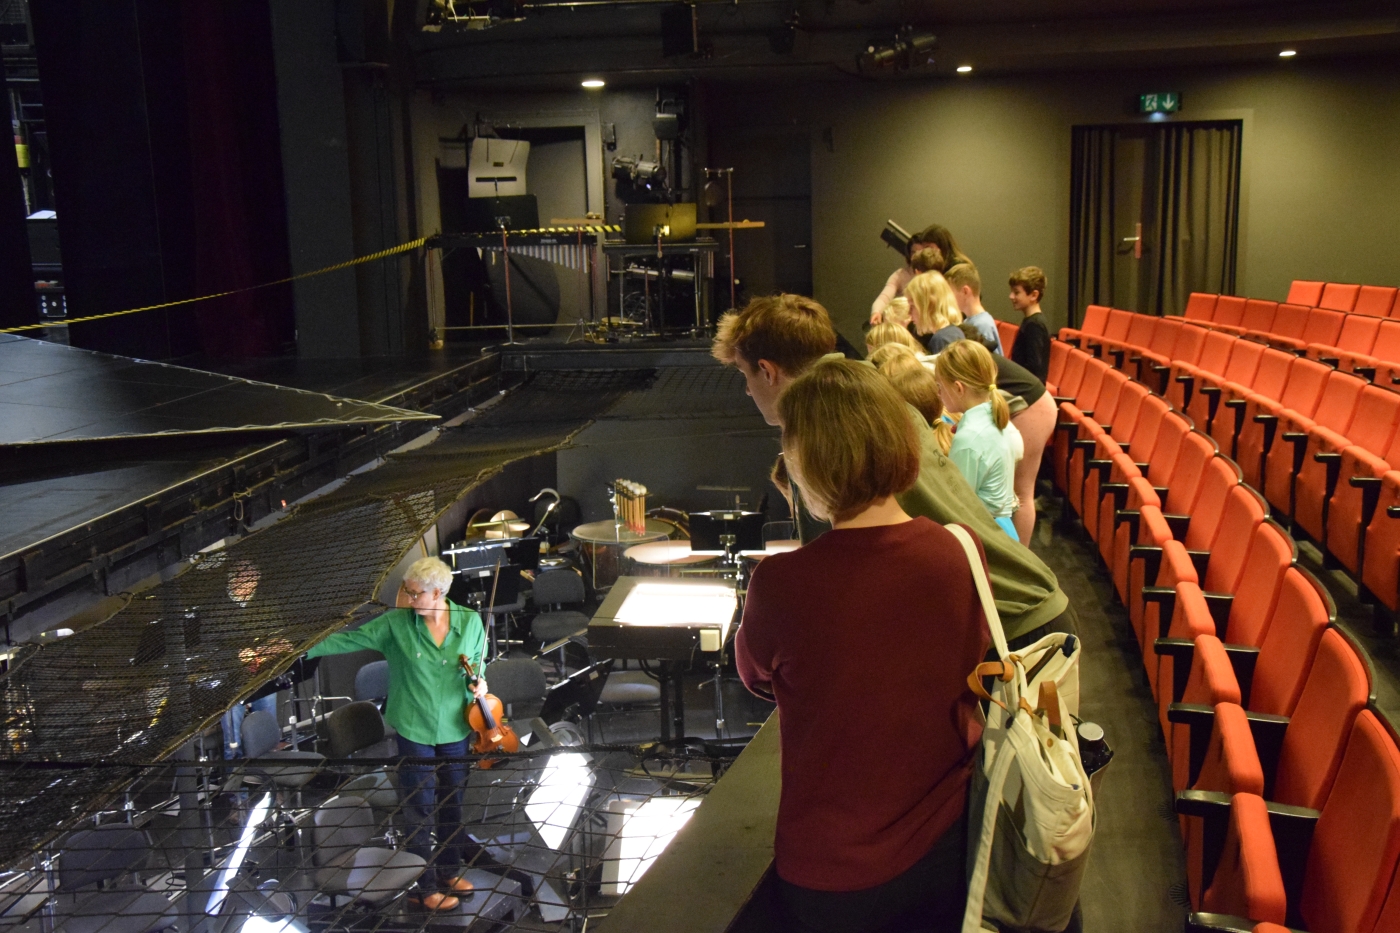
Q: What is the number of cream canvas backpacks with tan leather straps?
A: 1